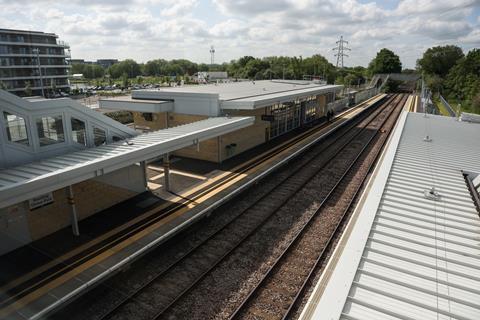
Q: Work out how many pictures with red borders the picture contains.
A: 0